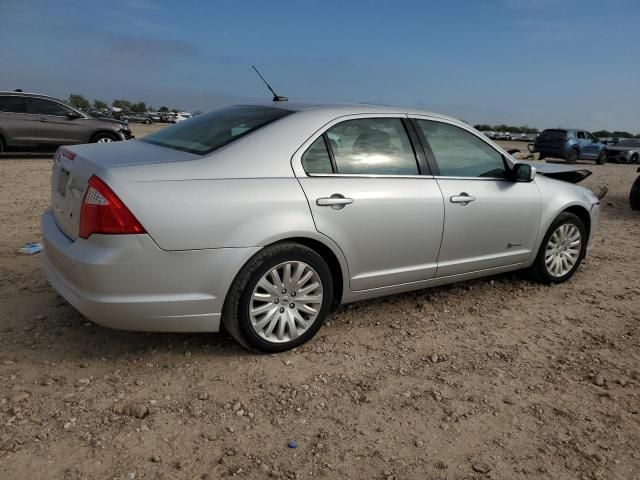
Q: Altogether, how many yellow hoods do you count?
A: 0